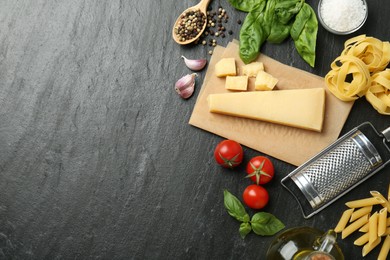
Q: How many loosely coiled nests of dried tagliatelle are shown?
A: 3